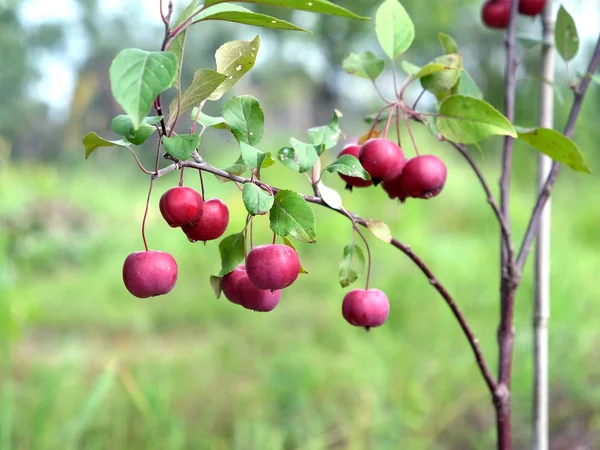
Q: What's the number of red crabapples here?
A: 13